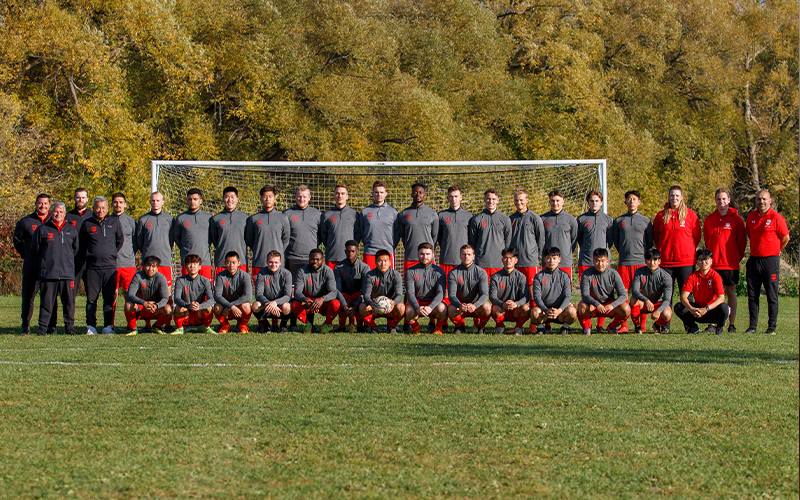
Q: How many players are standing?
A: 15